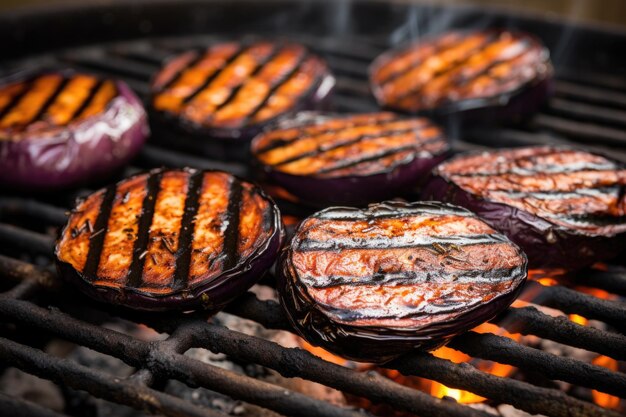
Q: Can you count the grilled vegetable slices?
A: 7